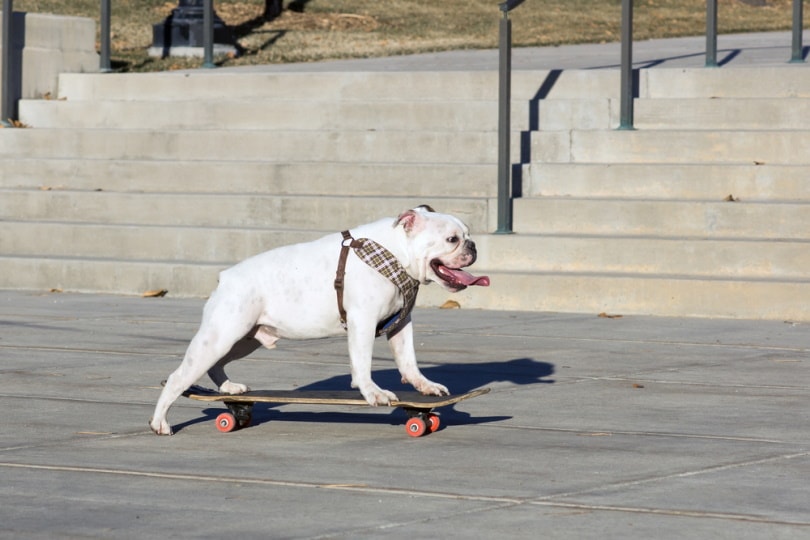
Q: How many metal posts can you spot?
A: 7